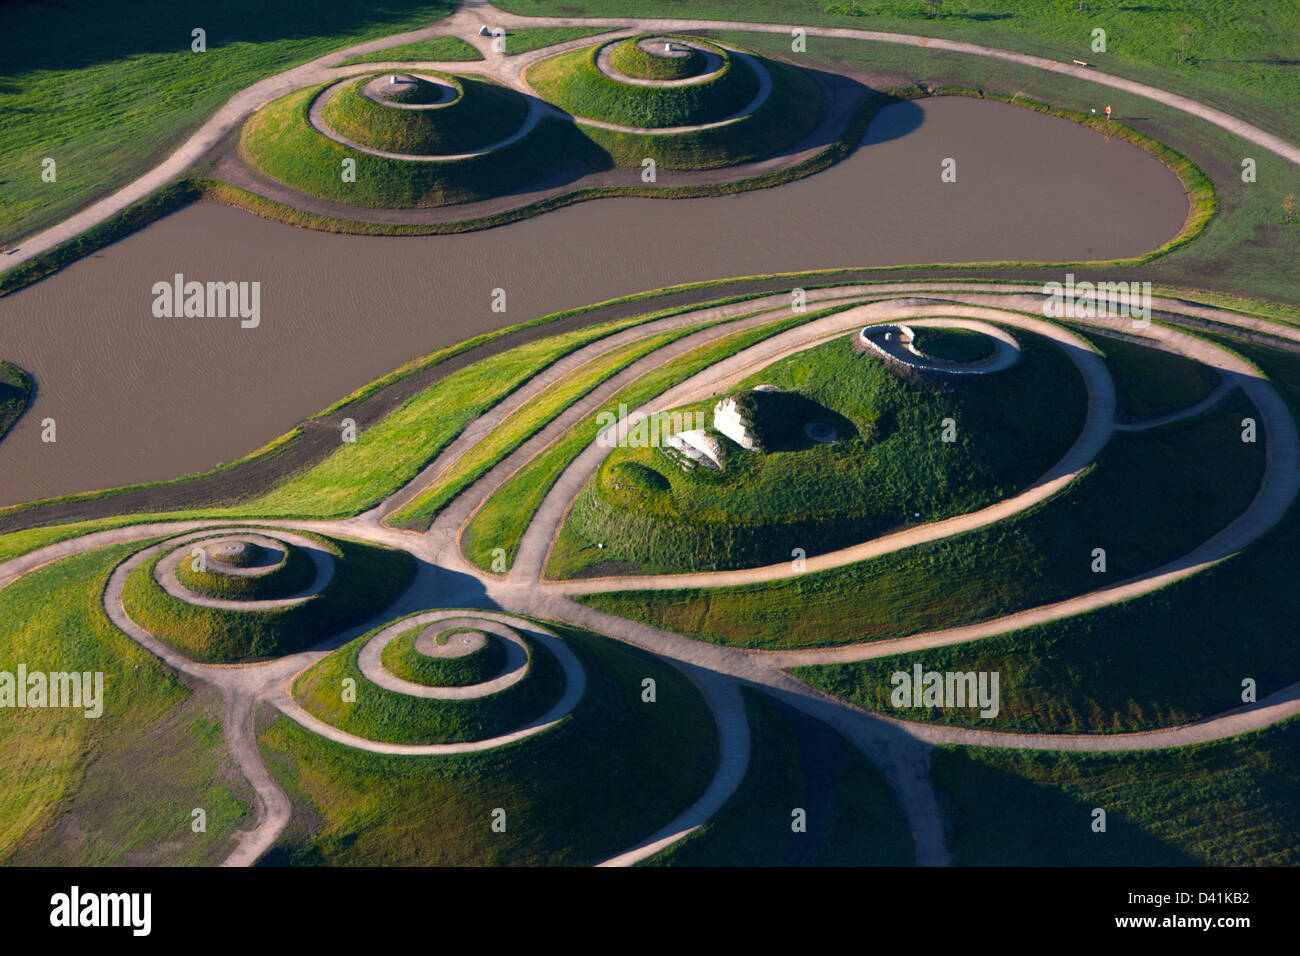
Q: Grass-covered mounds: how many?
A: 5